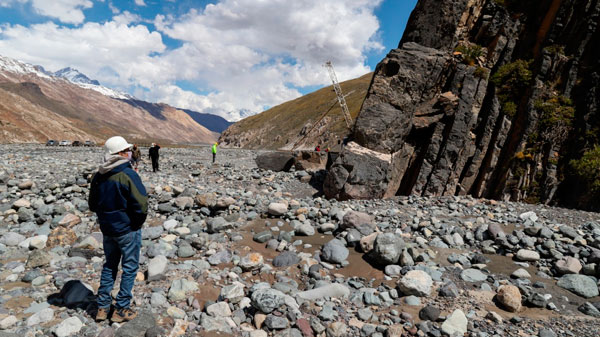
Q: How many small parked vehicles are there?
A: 4